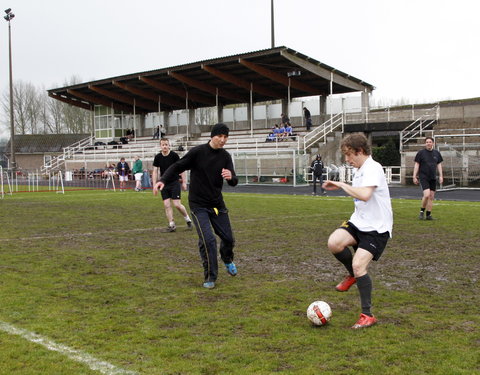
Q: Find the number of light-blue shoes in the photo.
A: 2